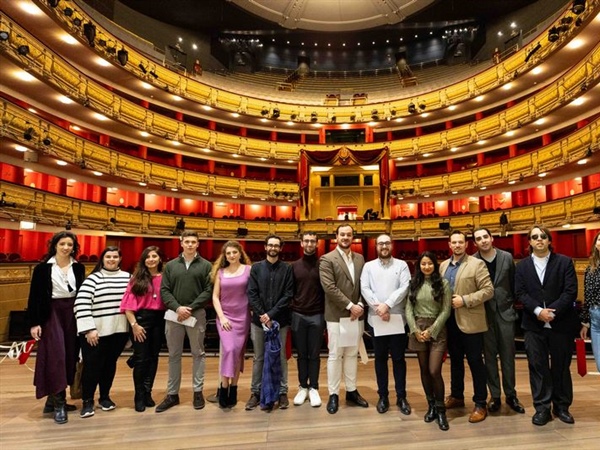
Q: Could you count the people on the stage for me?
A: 14